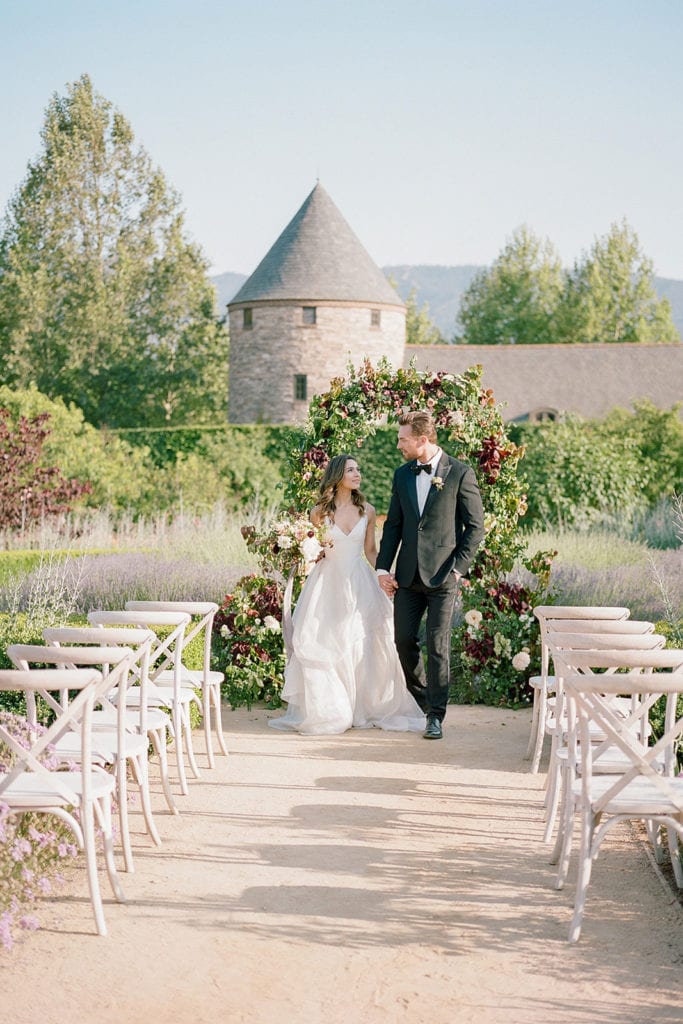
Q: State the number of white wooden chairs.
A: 10